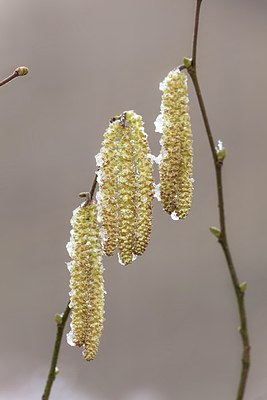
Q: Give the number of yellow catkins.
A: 7